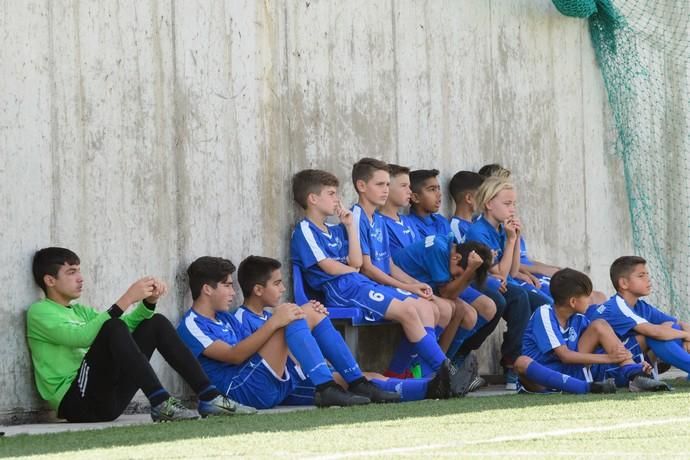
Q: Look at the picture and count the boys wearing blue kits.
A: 12